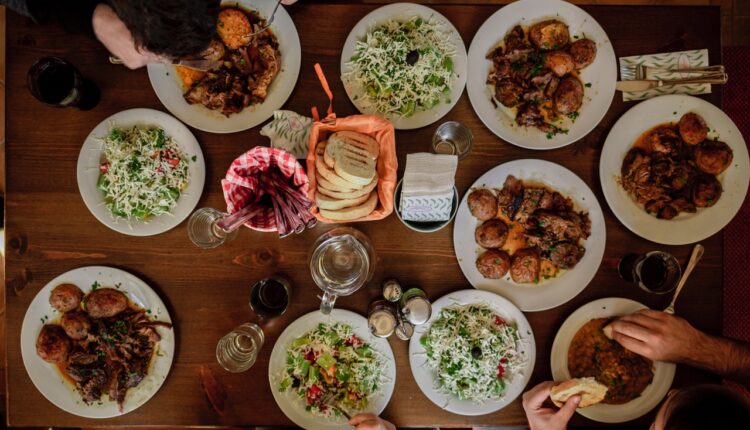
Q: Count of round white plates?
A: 10